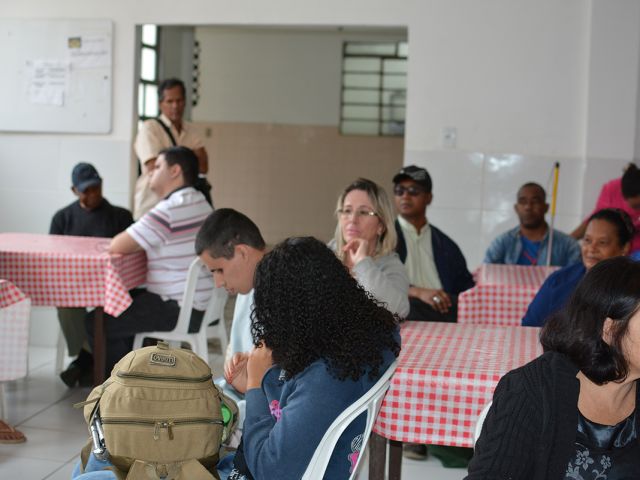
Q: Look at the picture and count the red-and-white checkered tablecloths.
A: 4